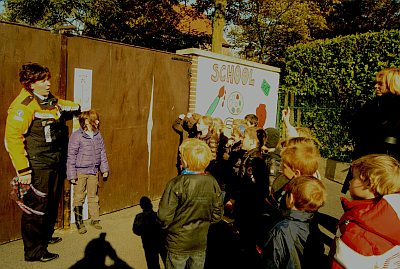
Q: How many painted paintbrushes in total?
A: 1